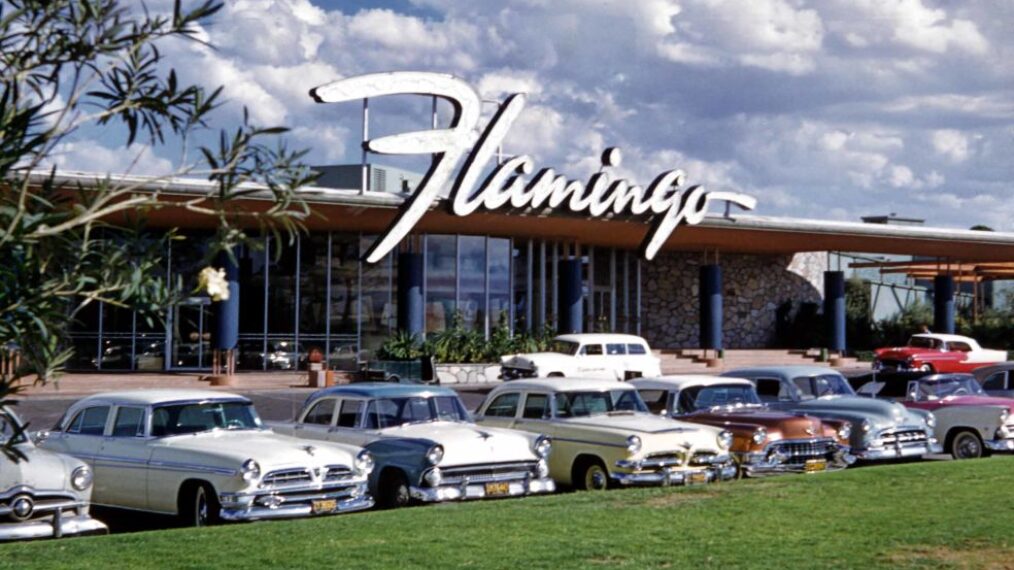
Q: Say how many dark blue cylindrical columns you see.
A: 6